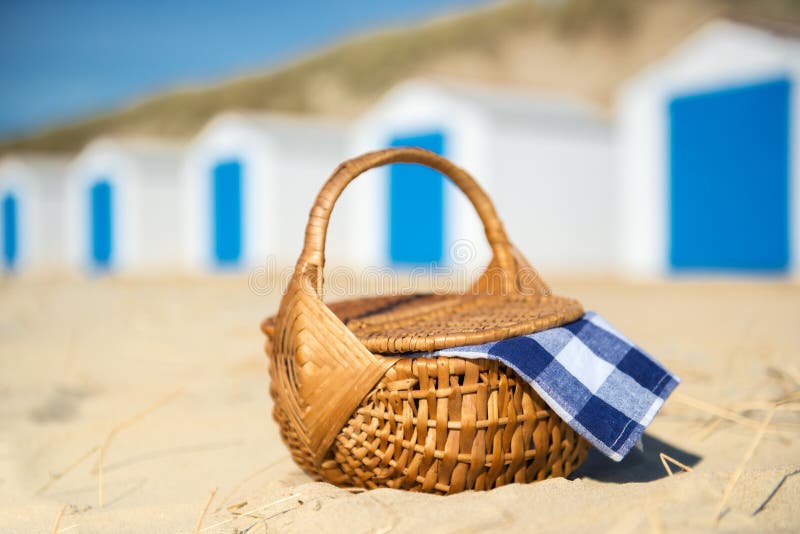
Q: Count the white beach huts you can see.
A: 5